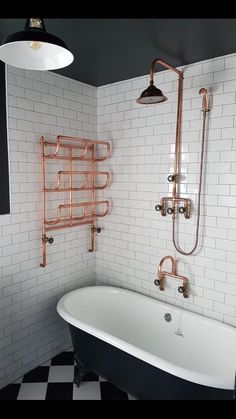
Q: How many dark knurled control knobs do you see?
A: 8